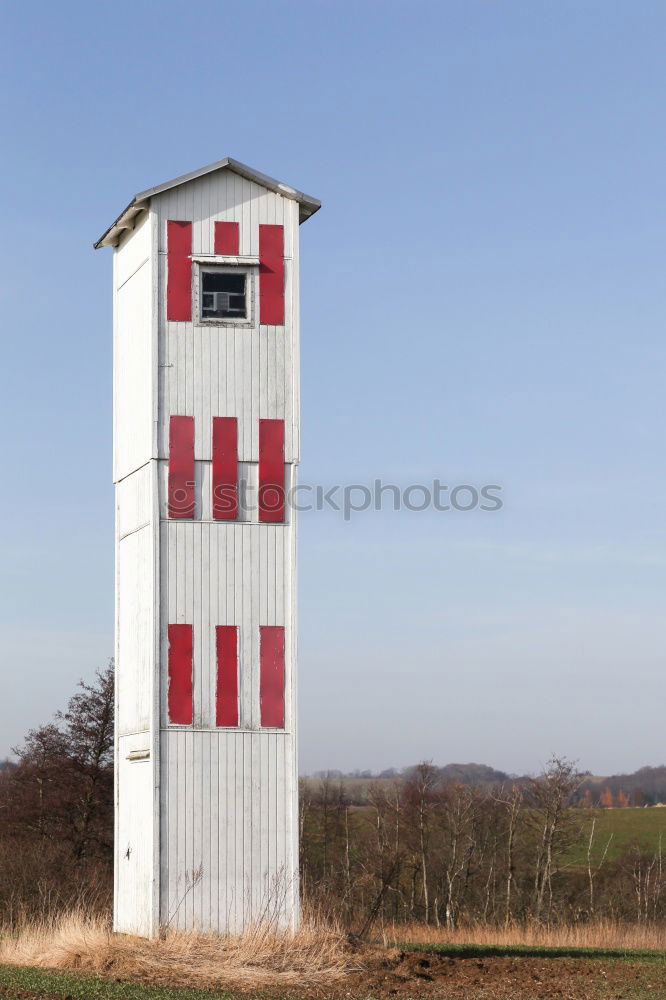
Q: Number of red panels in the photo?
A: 9